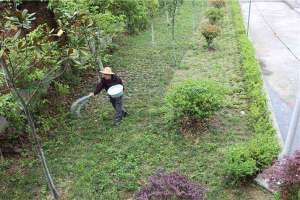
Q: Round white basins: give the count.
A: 1